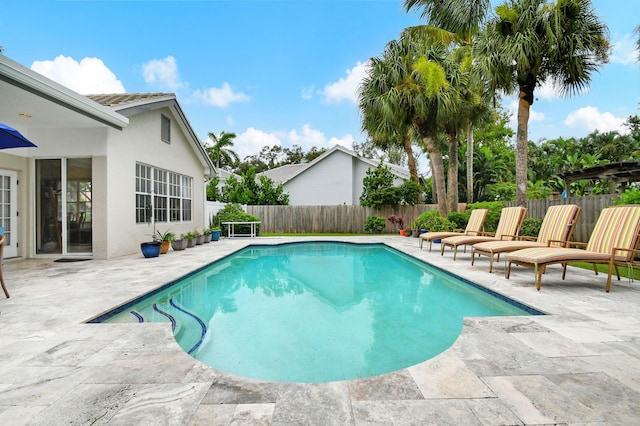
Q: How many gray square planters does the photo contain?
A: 4